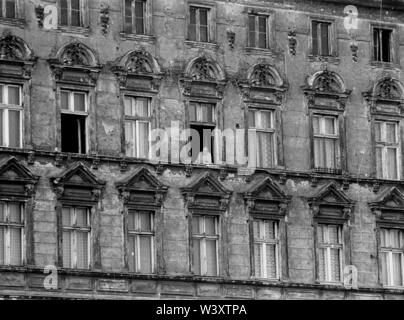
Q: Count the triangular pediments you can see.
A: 7